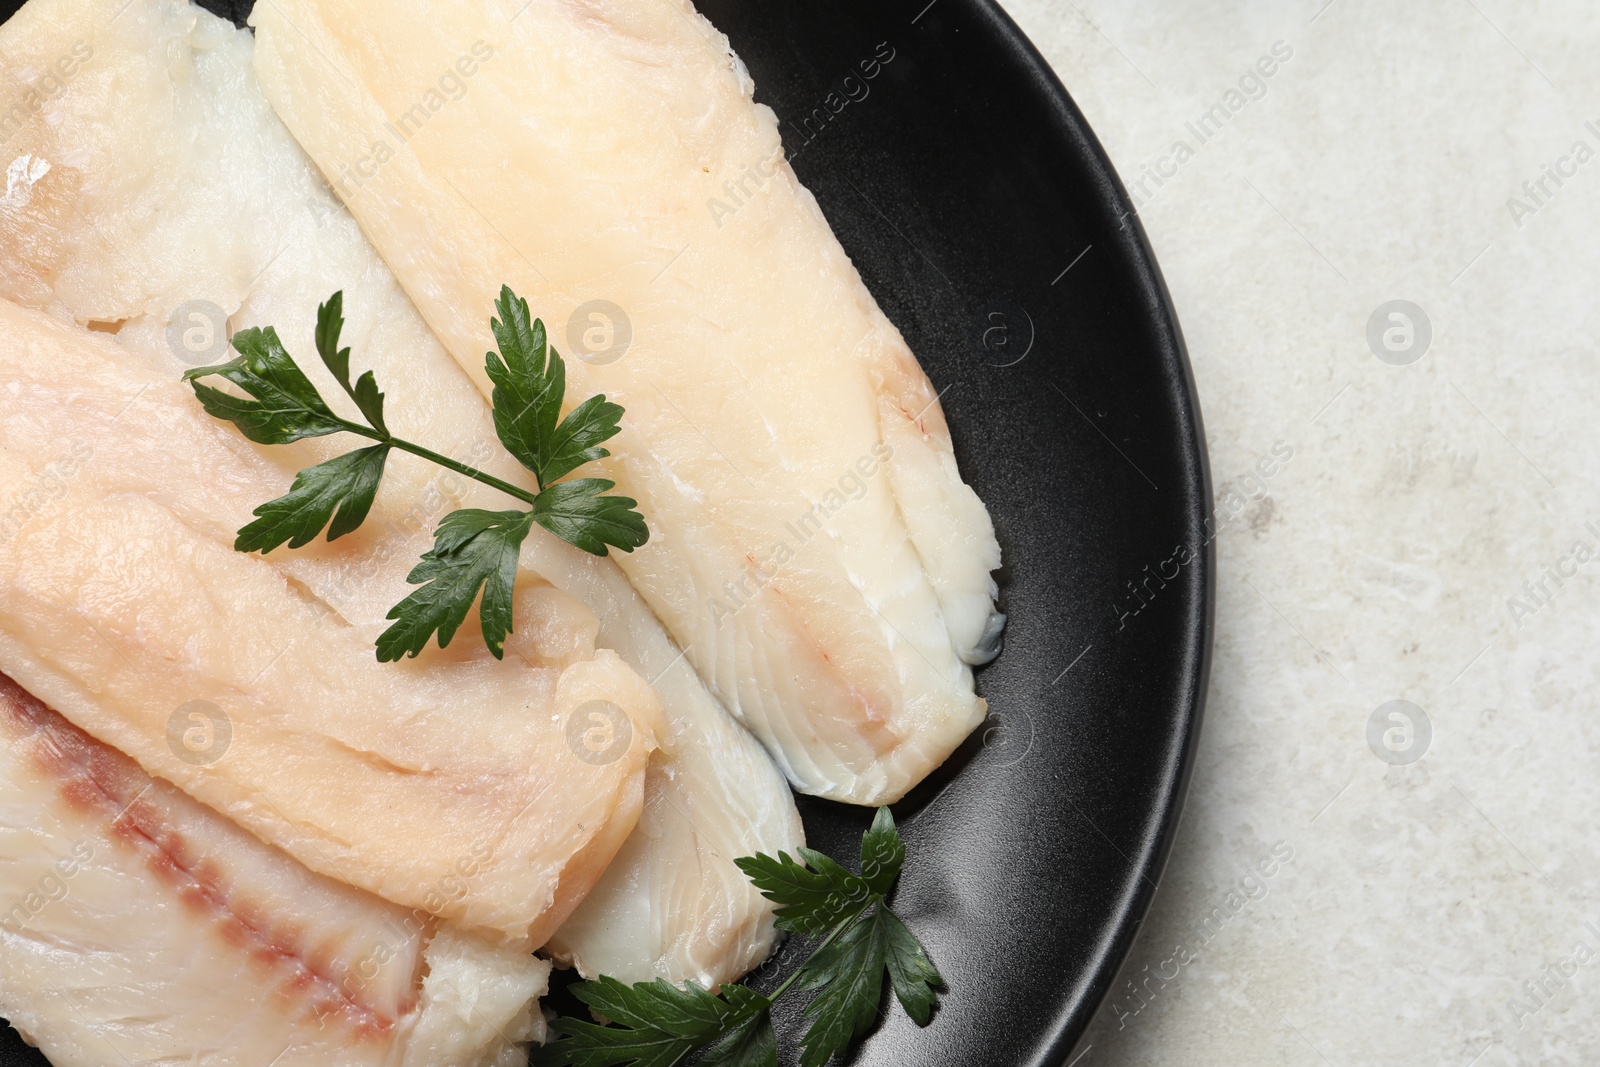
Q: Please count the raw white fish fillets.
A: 4